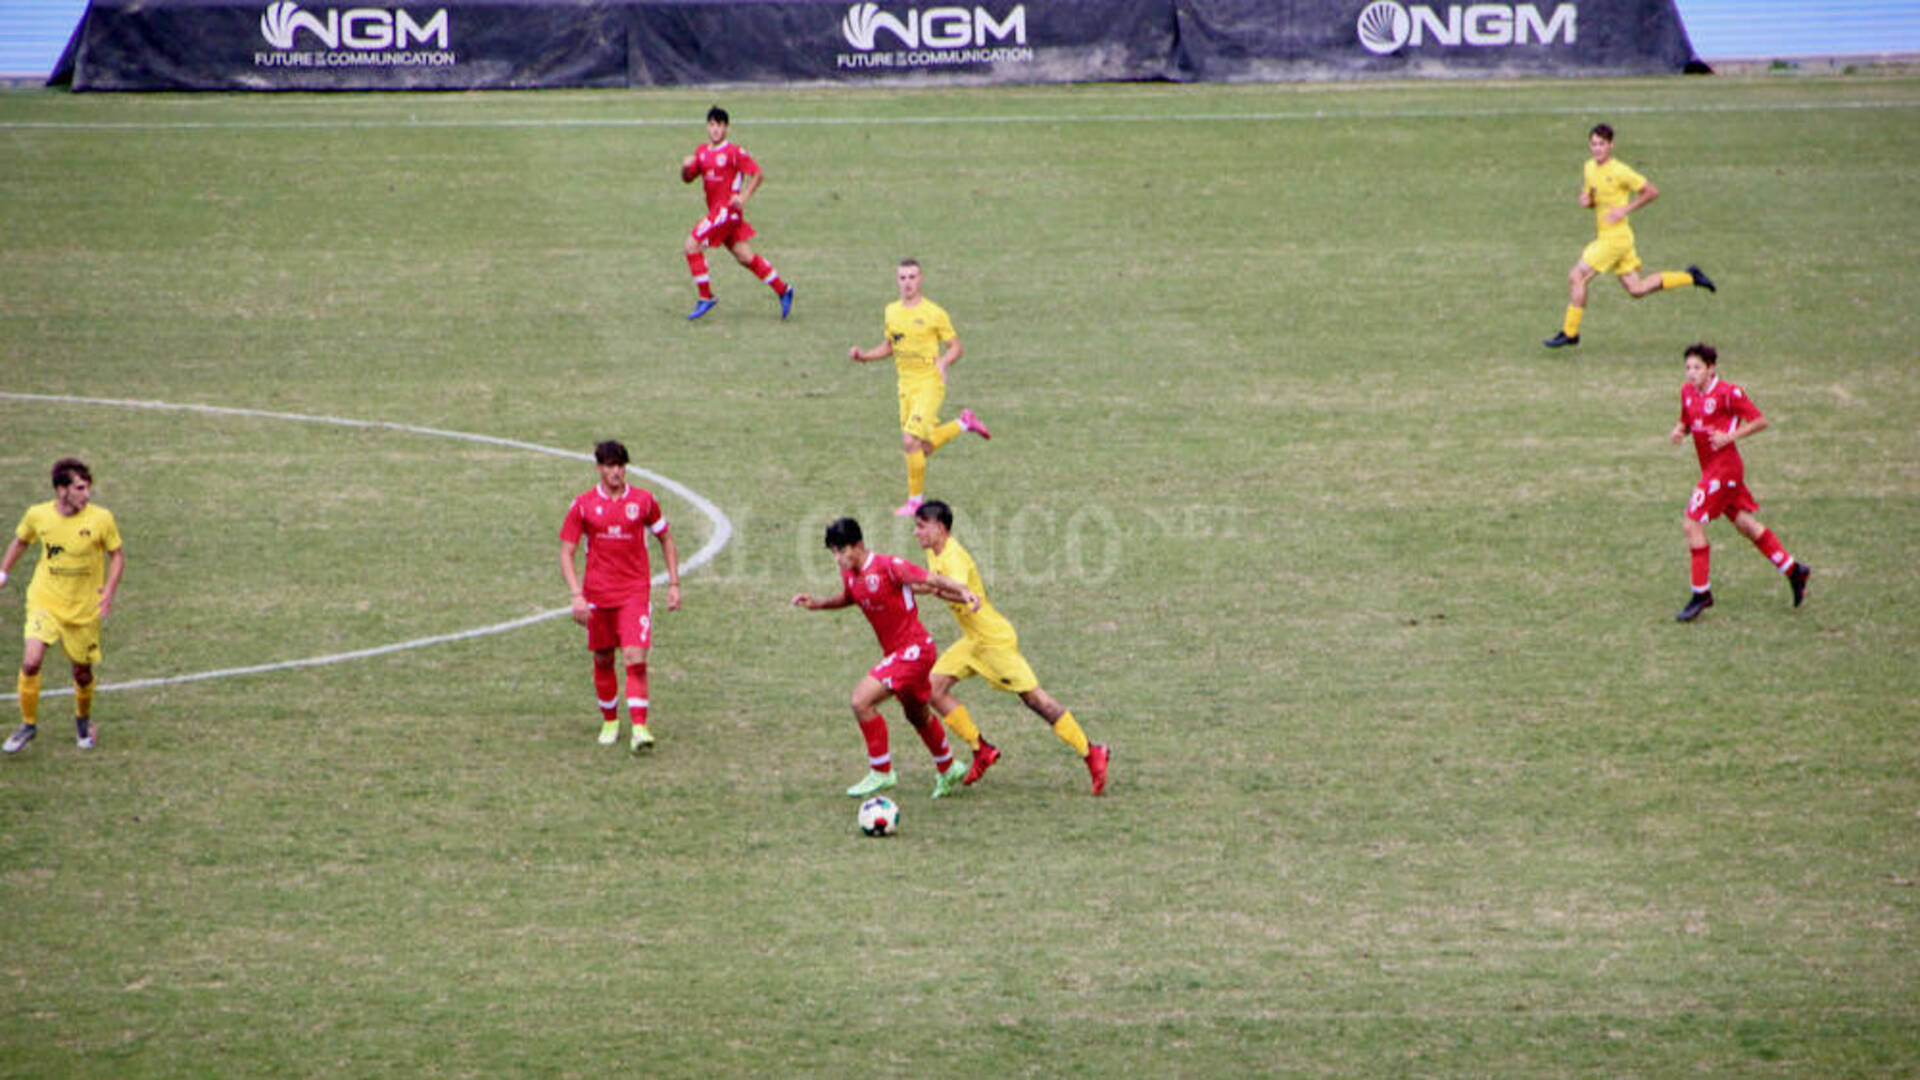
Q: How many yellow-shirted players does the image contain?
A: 4